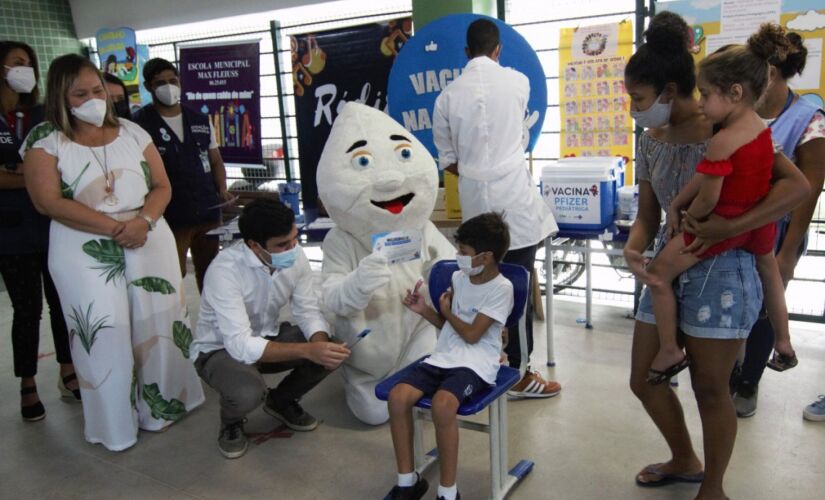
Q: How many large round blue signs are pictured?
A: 1